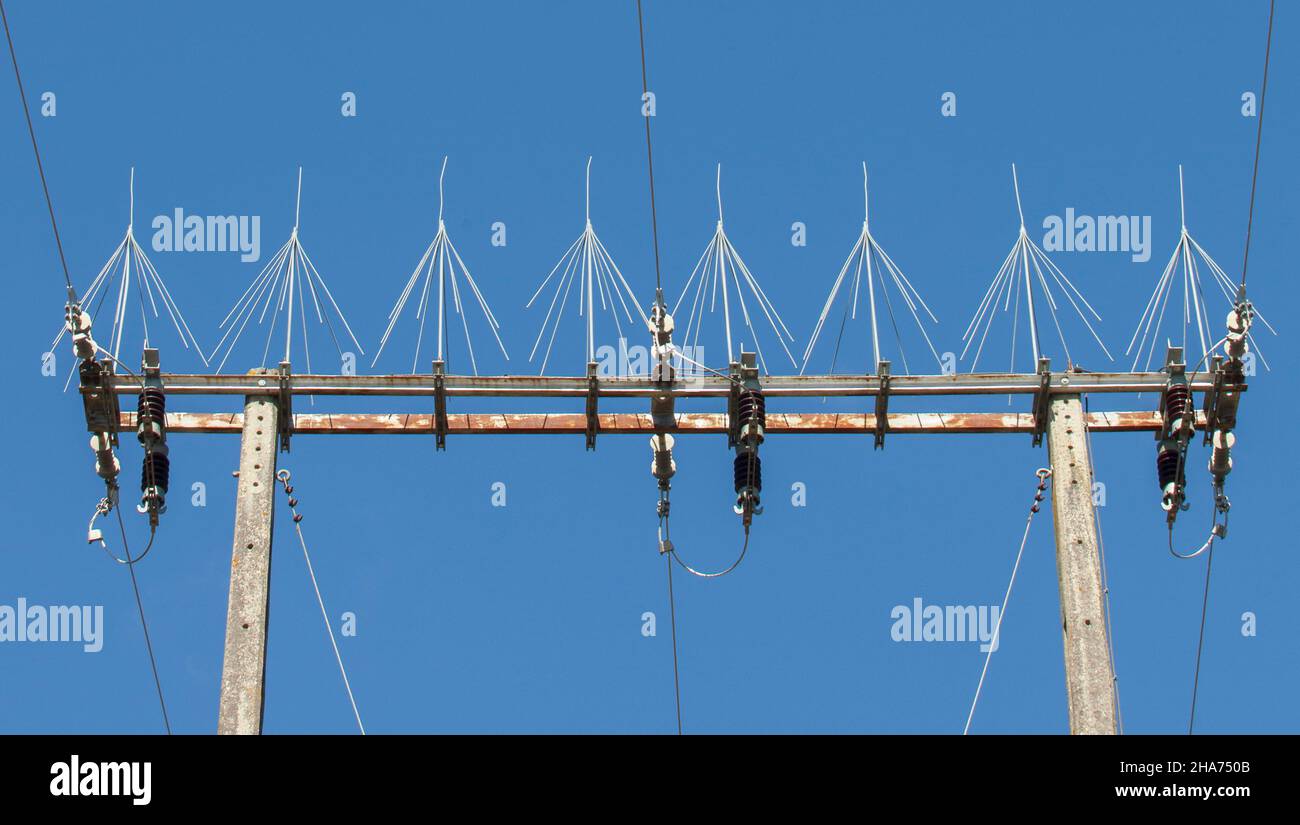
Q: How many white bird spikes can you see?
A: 8